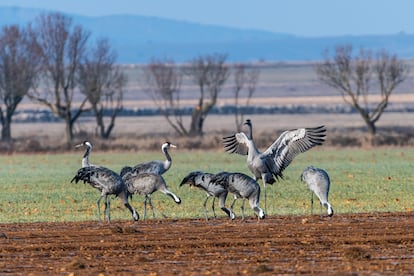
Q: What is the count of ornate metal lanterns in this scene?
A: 0